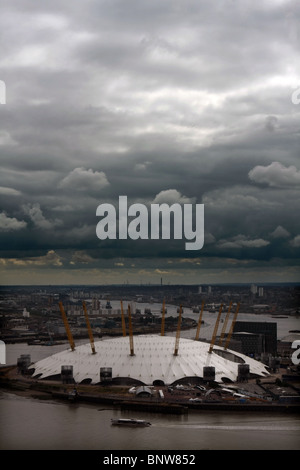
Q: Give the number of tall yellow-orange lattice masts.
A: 10